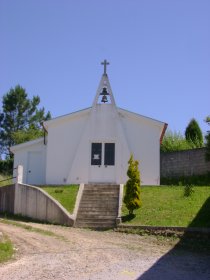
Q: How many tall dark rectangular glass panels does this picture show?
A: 2